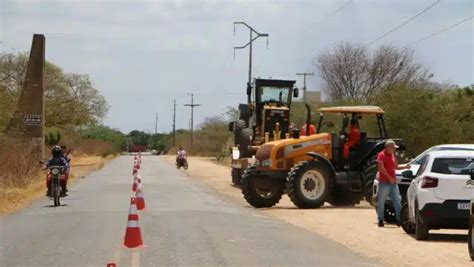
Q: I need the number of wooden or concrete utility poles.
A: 5